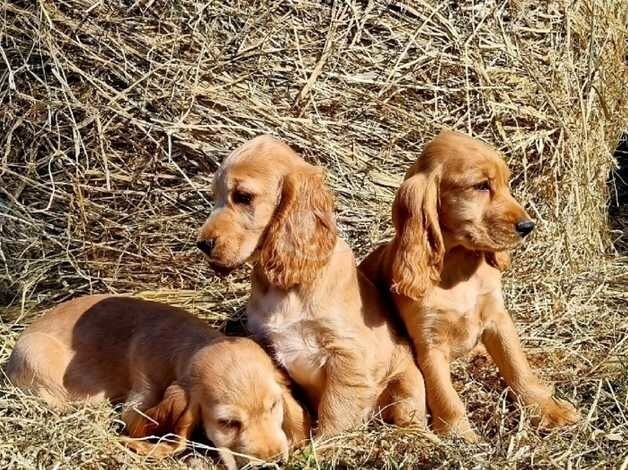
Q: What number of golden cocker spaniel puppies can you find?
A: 3